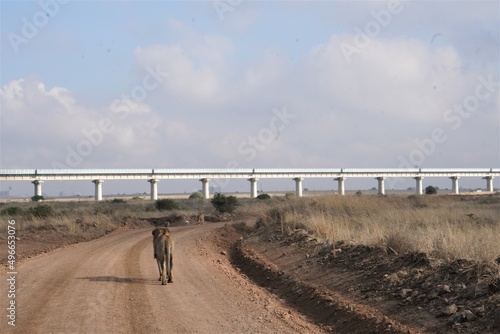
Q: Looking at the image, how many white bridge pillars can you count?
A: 11